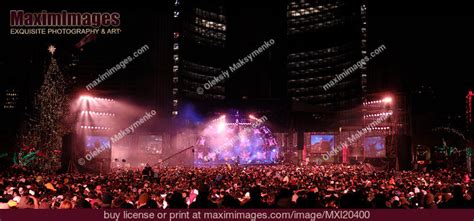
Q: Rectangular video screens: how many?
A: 4